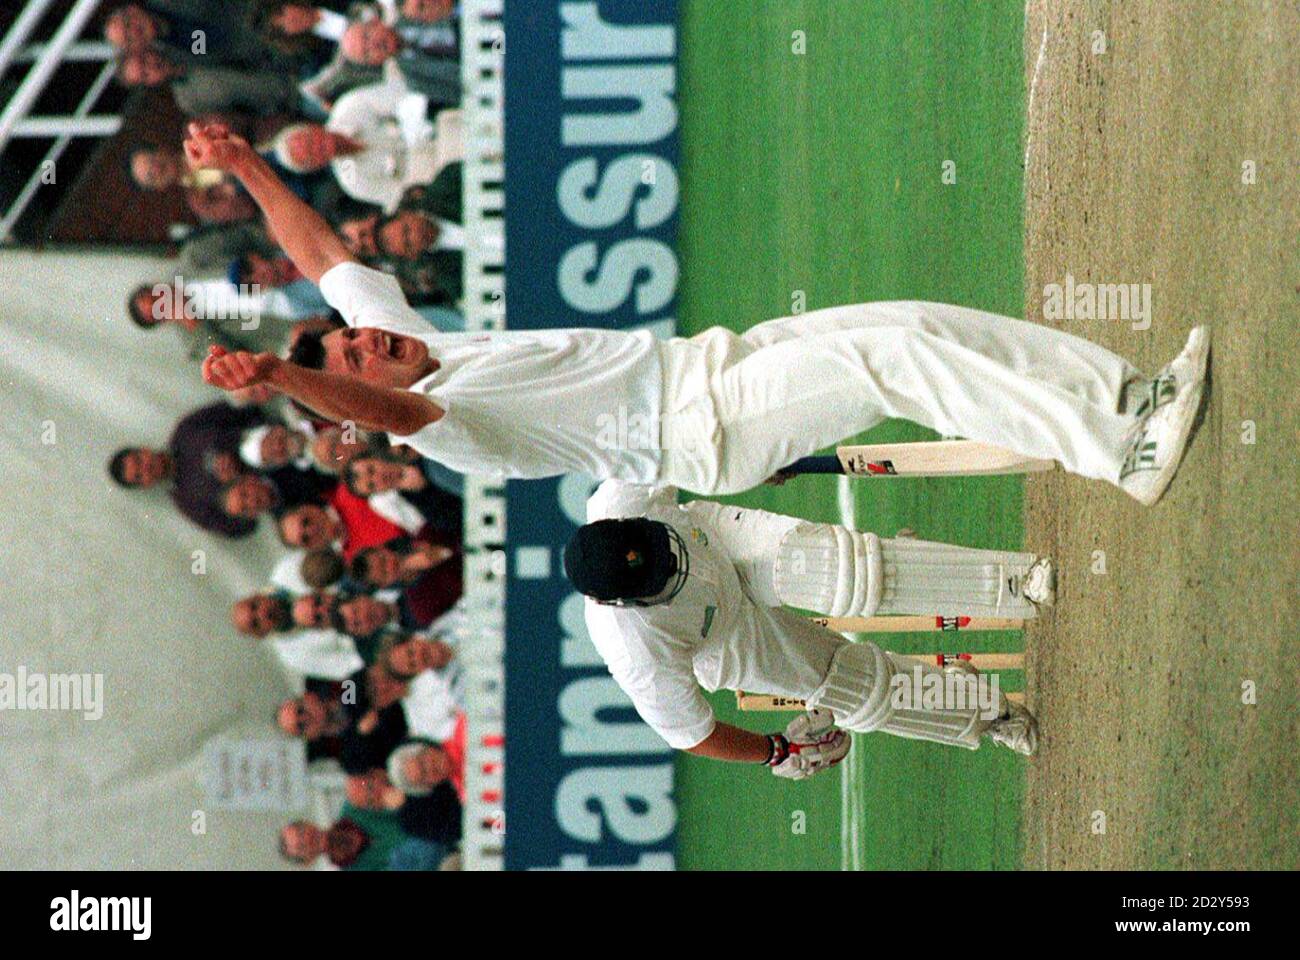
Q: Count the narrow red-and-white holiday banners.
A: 0